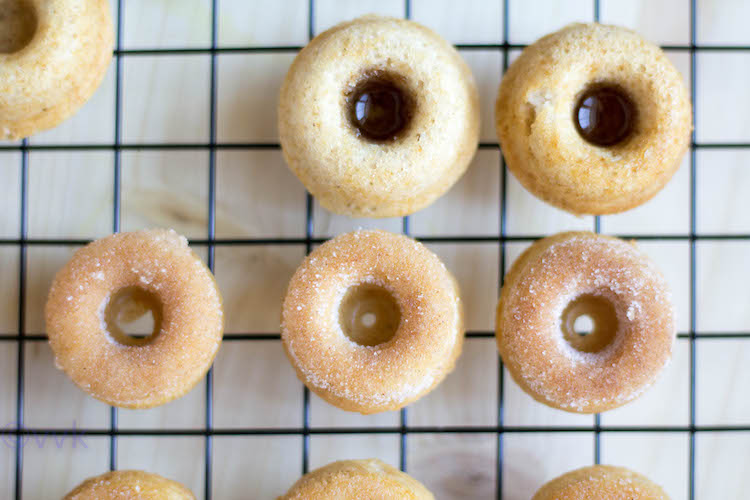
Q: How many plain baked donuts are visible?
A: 3